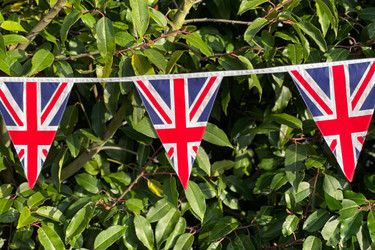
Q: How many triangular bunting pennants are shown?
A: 3